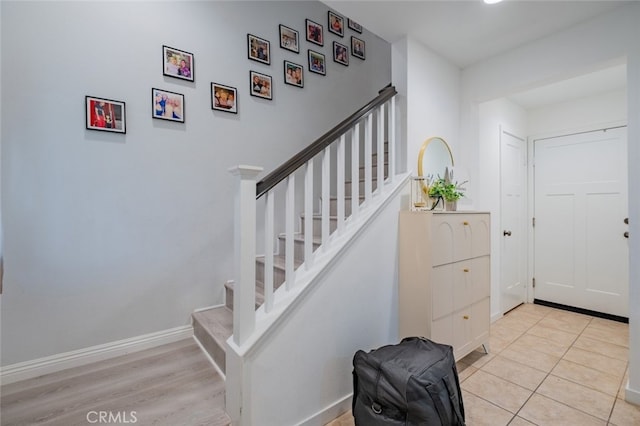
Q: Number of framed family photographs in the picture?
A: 14